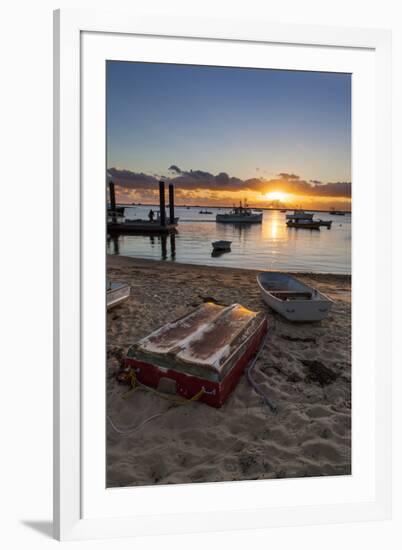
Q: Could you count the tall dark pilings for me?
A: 3